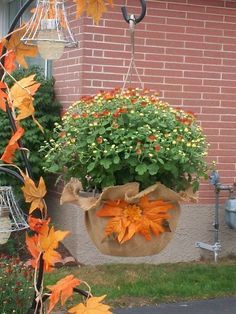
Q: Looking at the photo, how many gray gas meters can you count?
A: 1